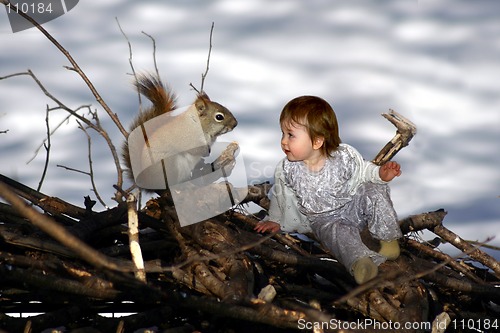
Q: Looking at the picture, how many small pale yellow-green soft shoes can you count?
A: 2